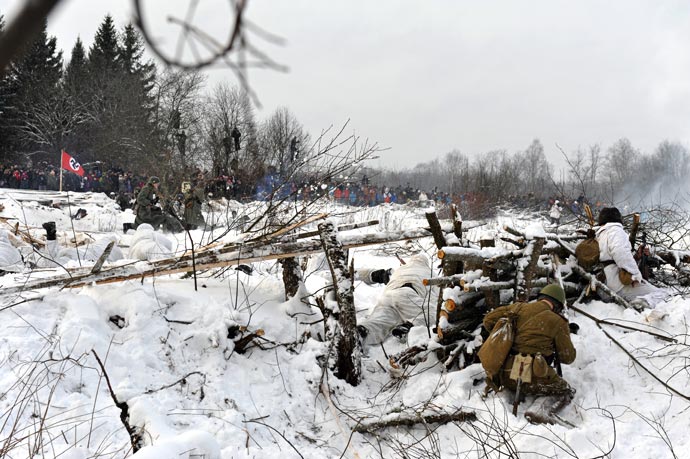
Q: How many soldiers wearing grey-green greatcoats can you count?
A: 2